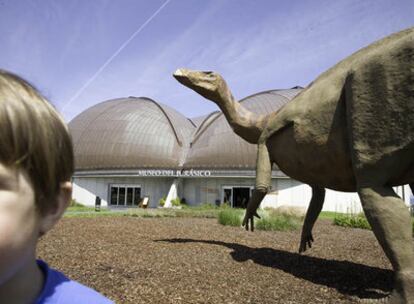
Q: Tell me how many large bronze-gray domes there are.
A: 2